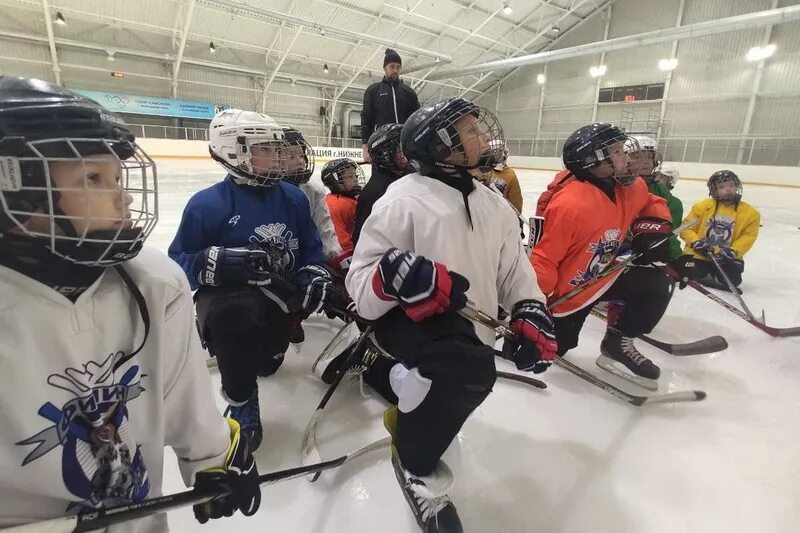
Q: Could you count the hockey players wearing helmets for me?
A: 11